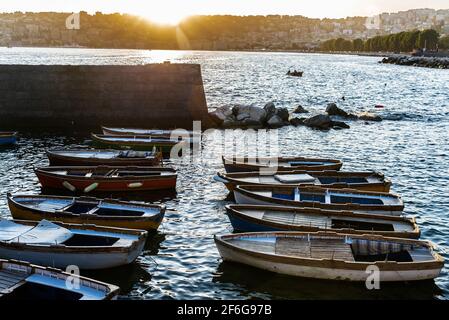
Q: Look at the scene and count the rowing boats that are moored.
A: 13